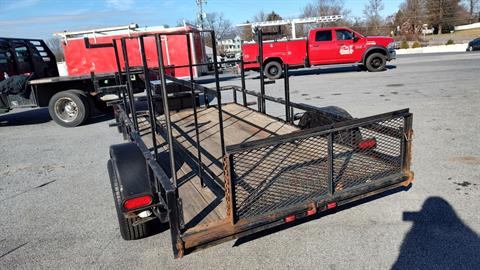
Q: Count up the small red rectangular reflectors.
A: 3